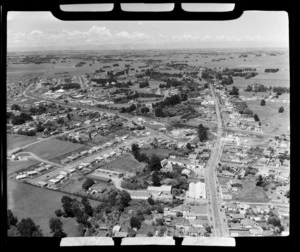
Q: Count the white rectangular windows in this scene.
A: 6